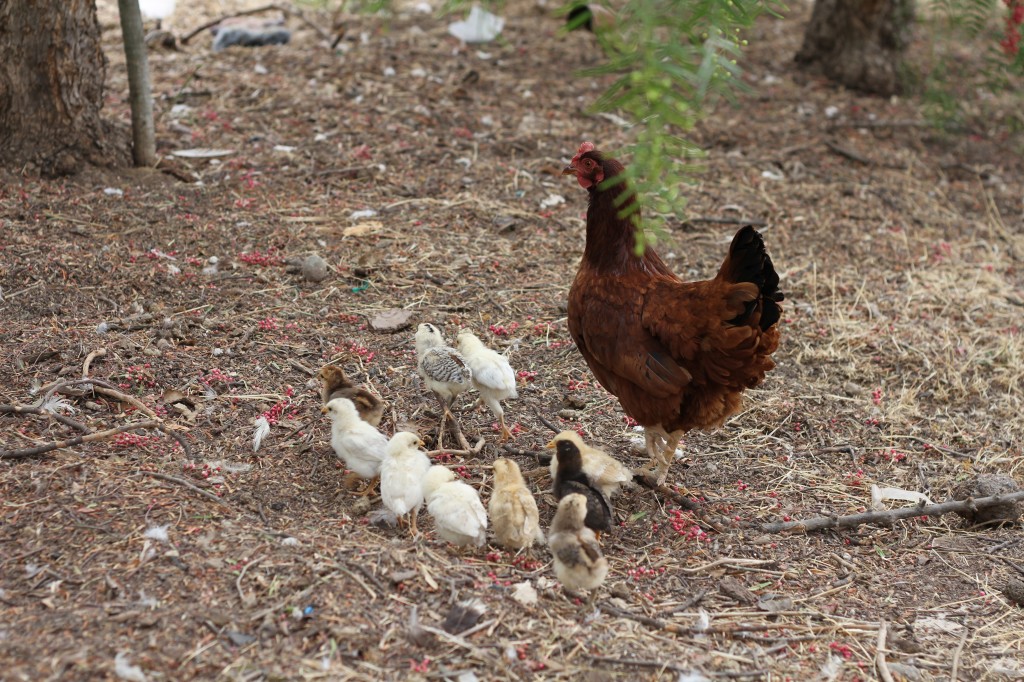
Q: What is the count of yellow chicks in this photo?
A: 2